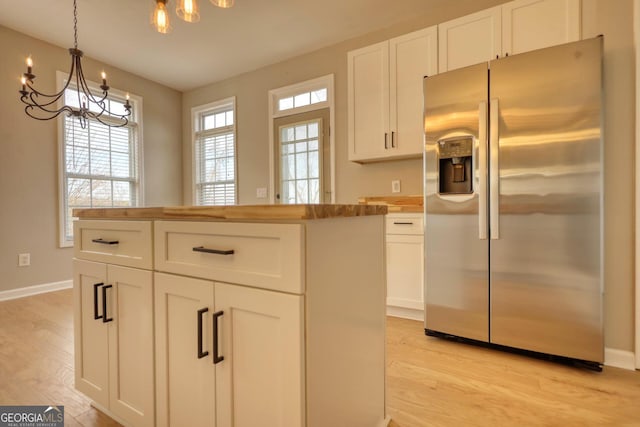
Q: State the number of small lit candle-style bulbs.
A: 5